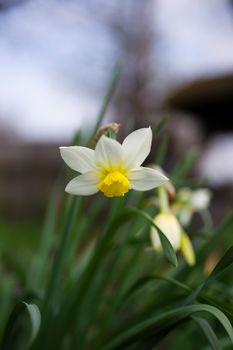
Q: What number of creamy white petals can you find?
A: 5